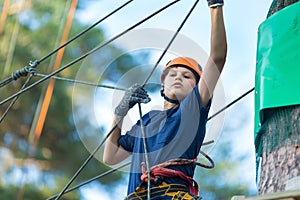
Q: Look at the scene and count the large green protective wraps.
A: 1